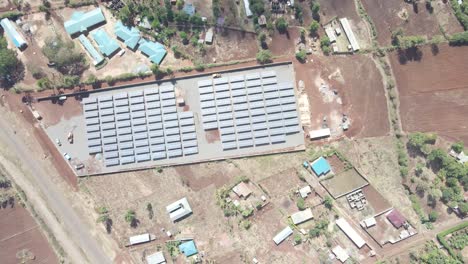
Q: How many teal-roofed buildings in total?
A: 8